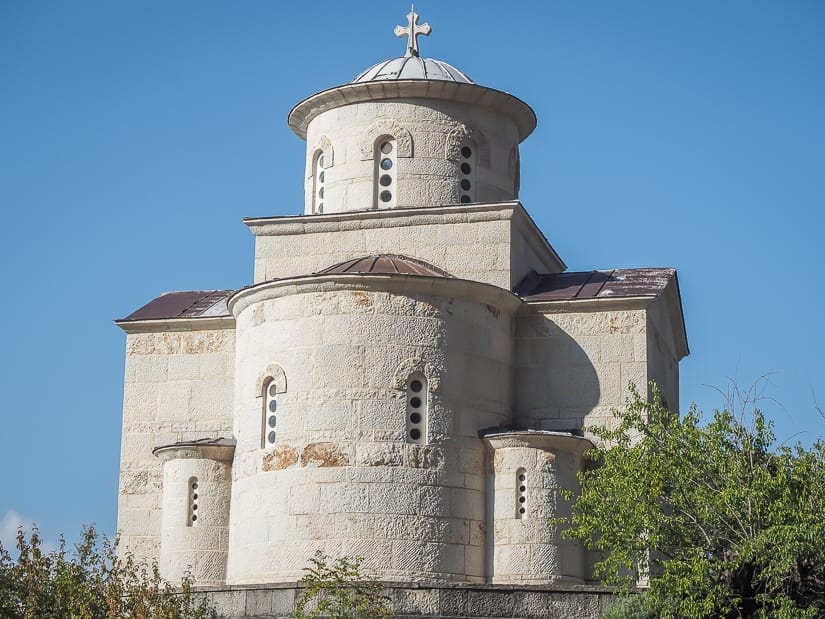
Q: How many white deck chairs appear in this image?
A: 0